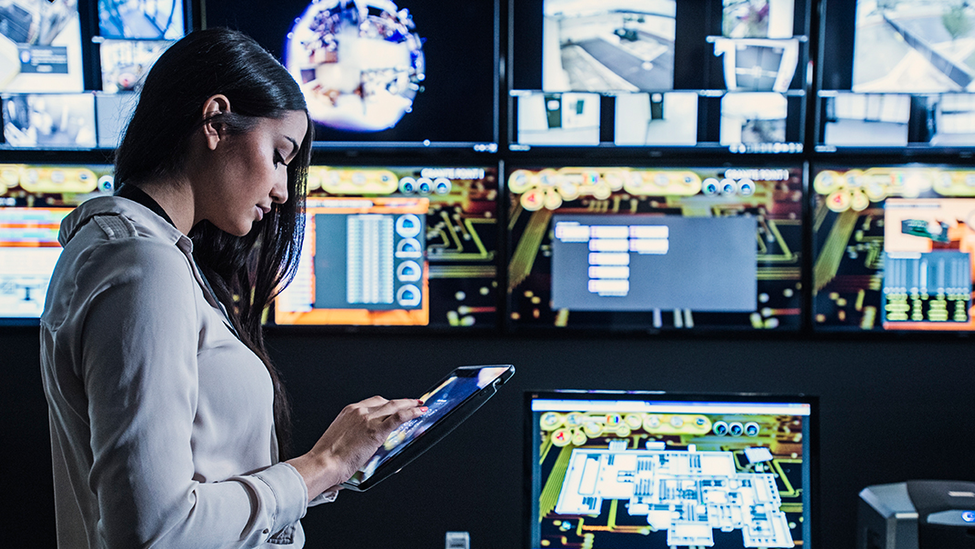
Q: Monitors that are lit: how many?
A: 9